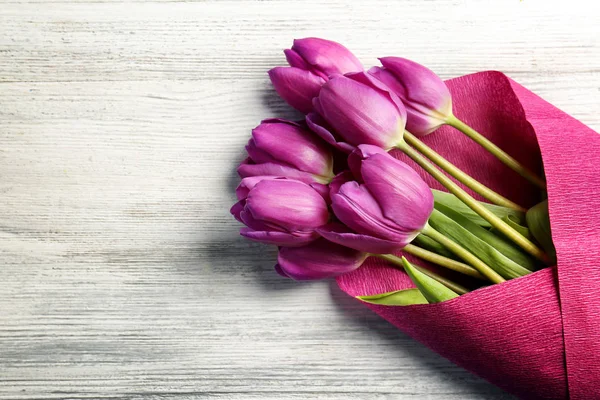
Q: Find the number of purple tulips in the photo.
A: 7